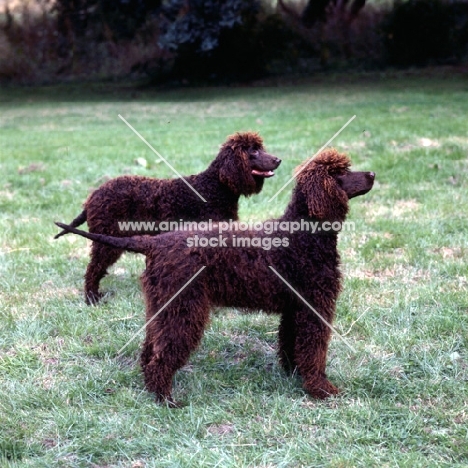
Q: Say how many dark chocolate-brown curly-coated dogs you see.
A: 2